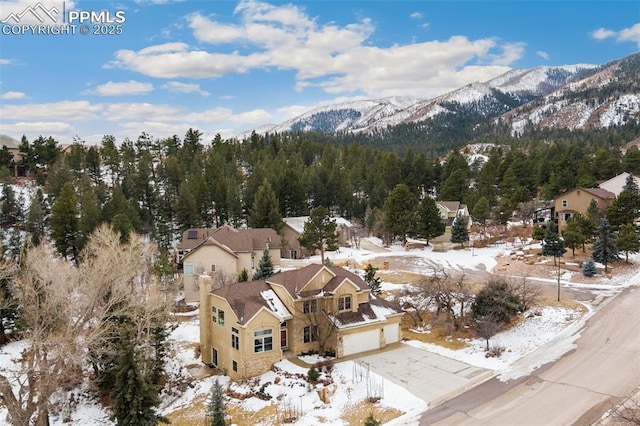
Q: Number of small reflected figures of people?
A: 0